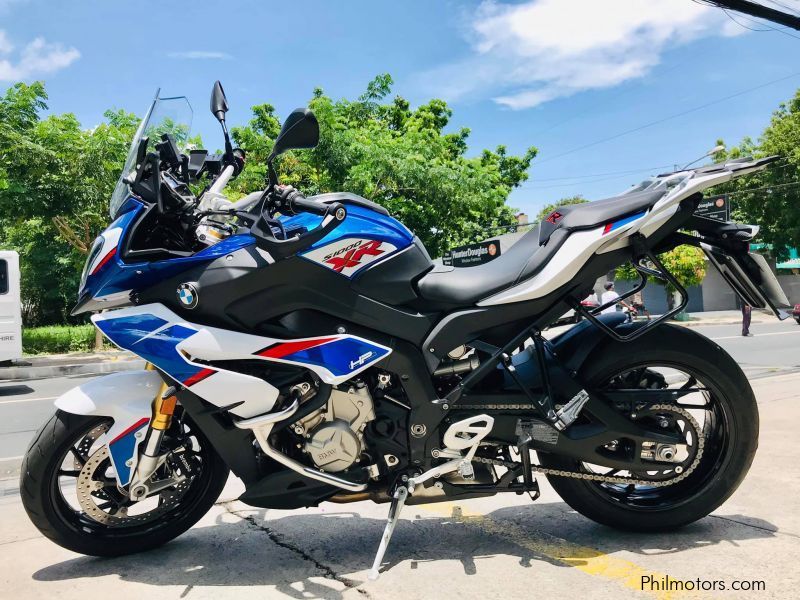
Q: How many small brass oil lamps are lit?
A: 0